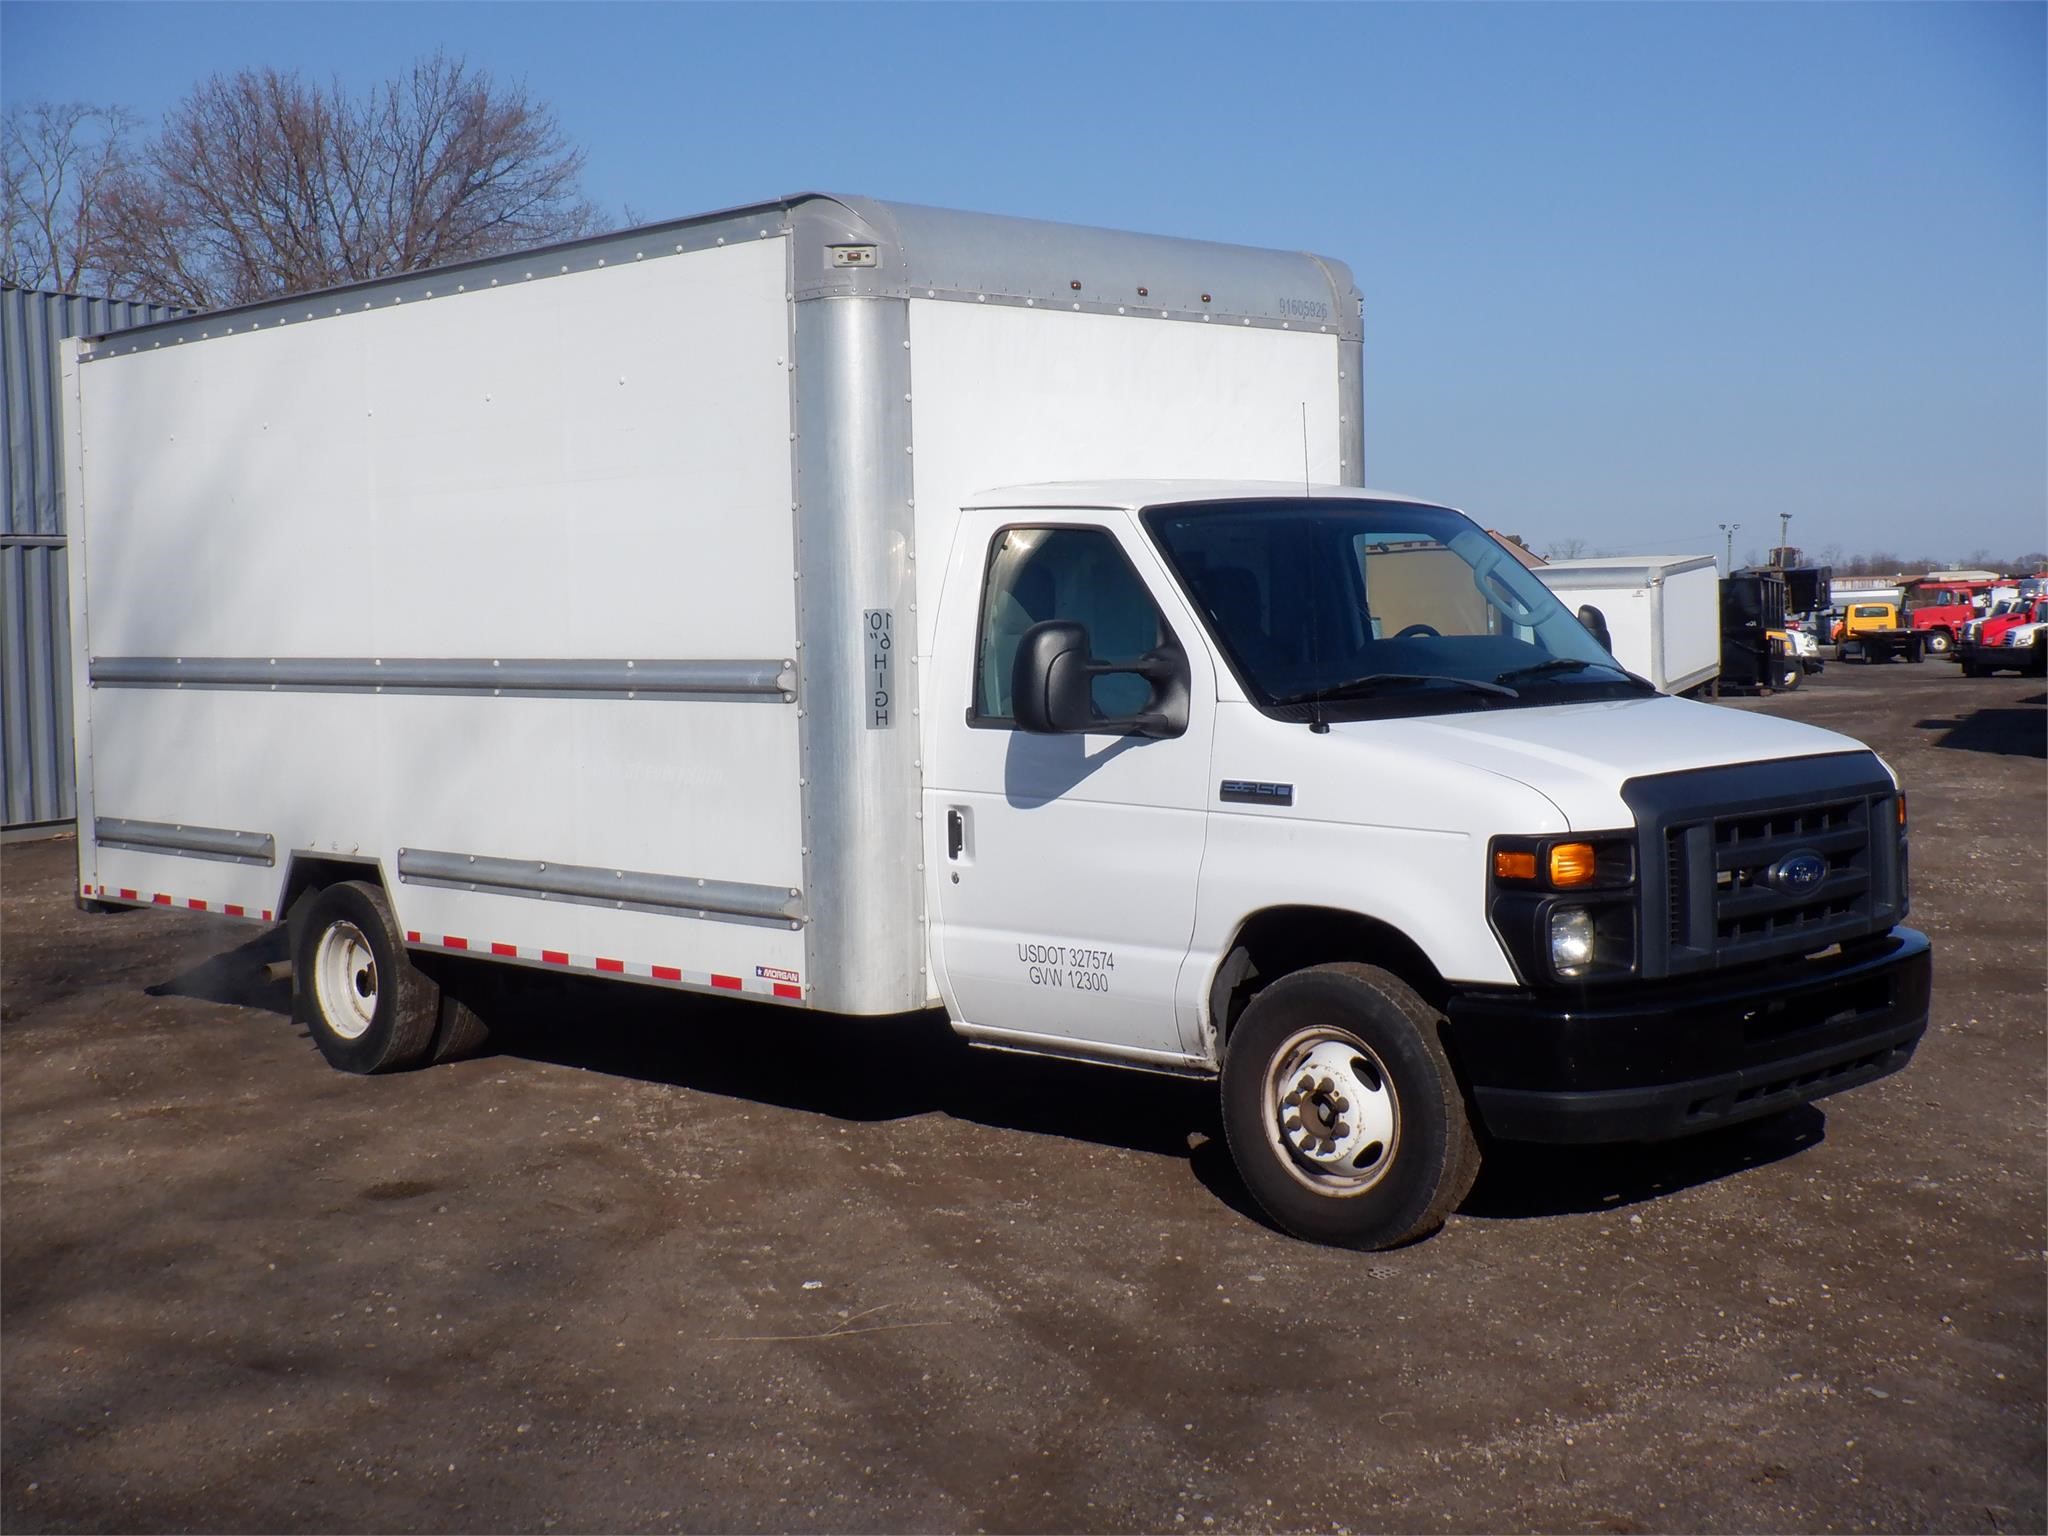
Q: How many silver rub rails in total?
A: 3